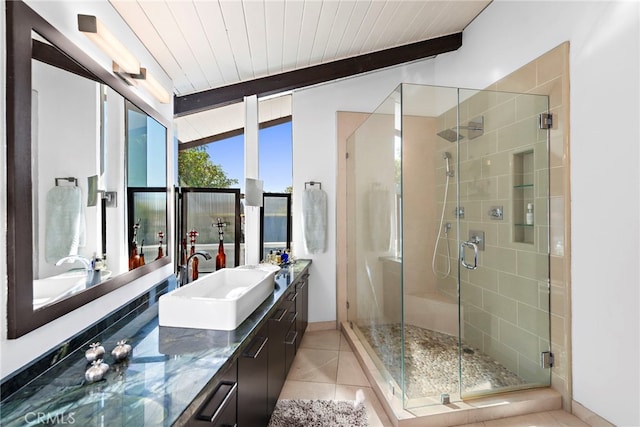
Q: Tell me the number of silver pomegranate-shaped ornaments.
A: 3